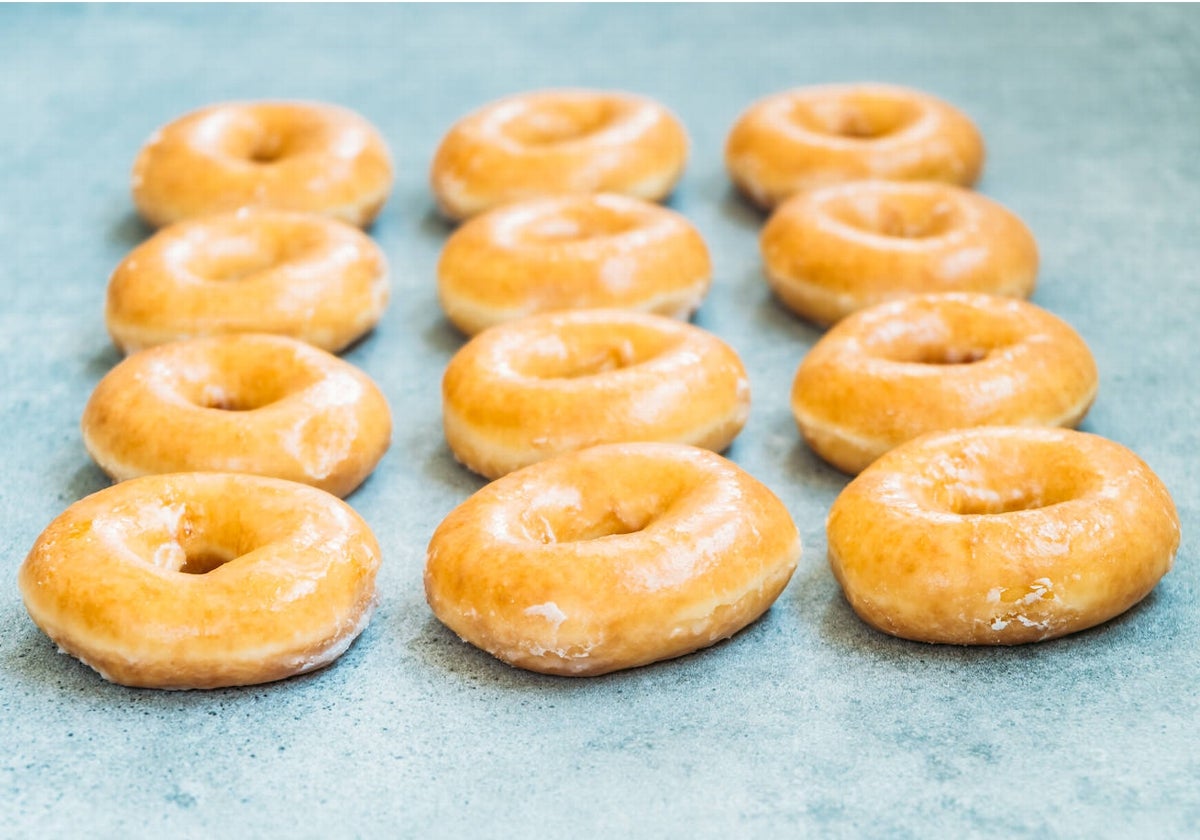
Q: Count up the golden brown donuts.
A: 12